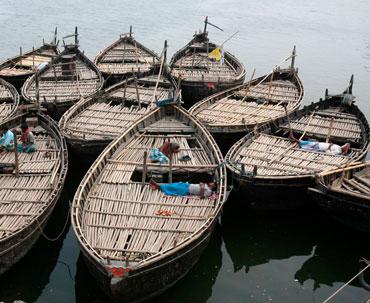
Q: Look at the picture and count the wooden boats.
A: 11